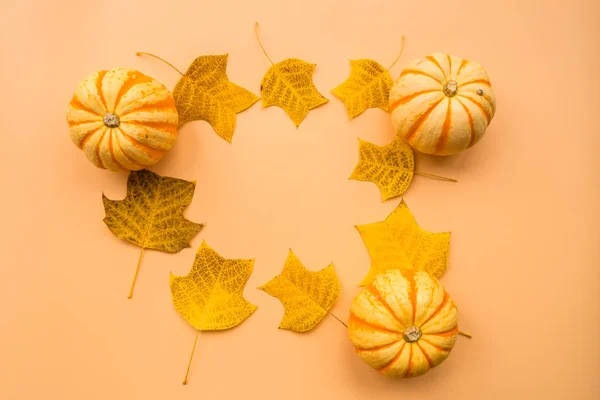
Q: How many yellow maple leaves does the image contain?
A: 8